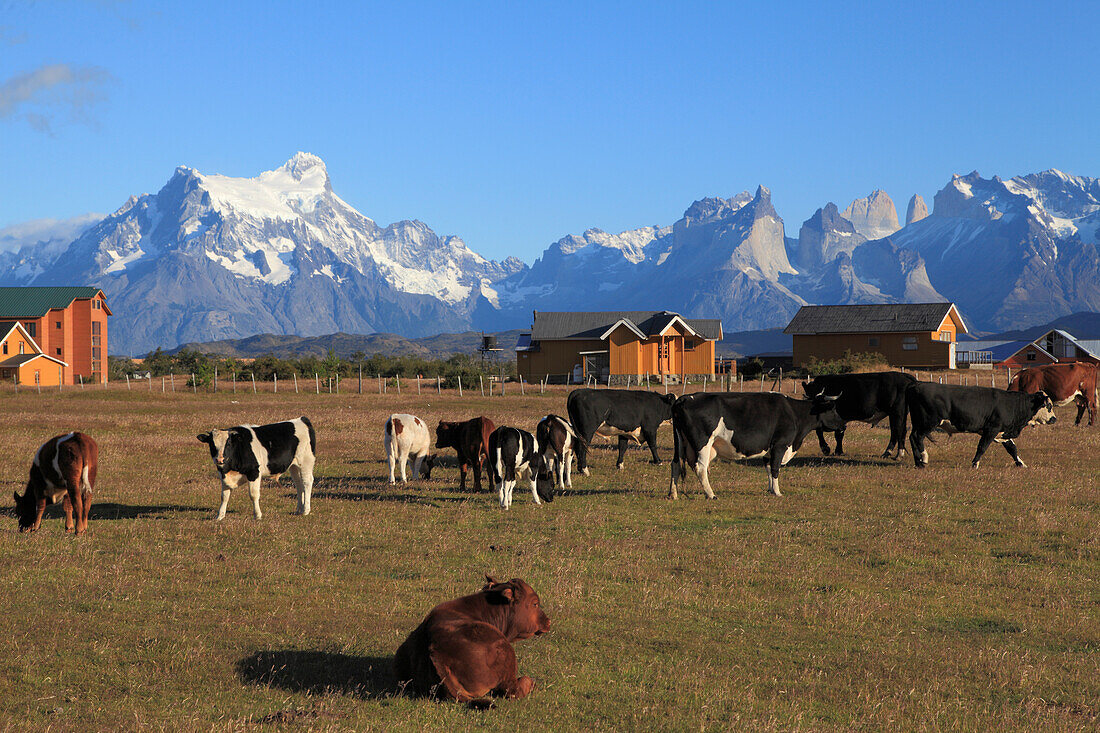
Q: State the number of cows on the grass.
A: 12